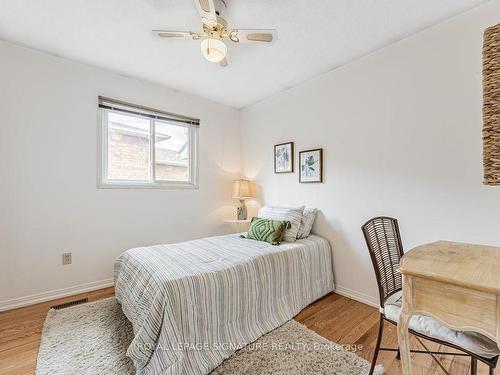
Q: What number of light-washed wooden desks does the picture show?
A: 1